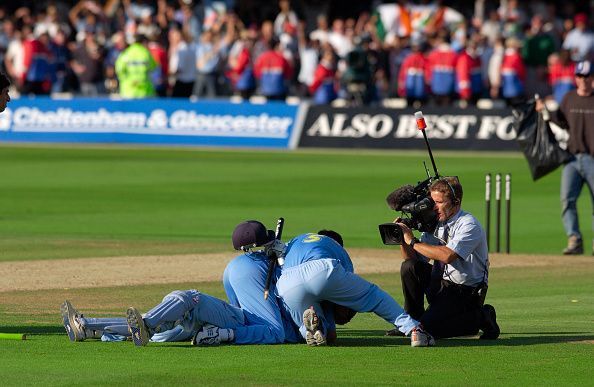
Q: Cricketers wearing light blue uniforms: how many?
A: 3